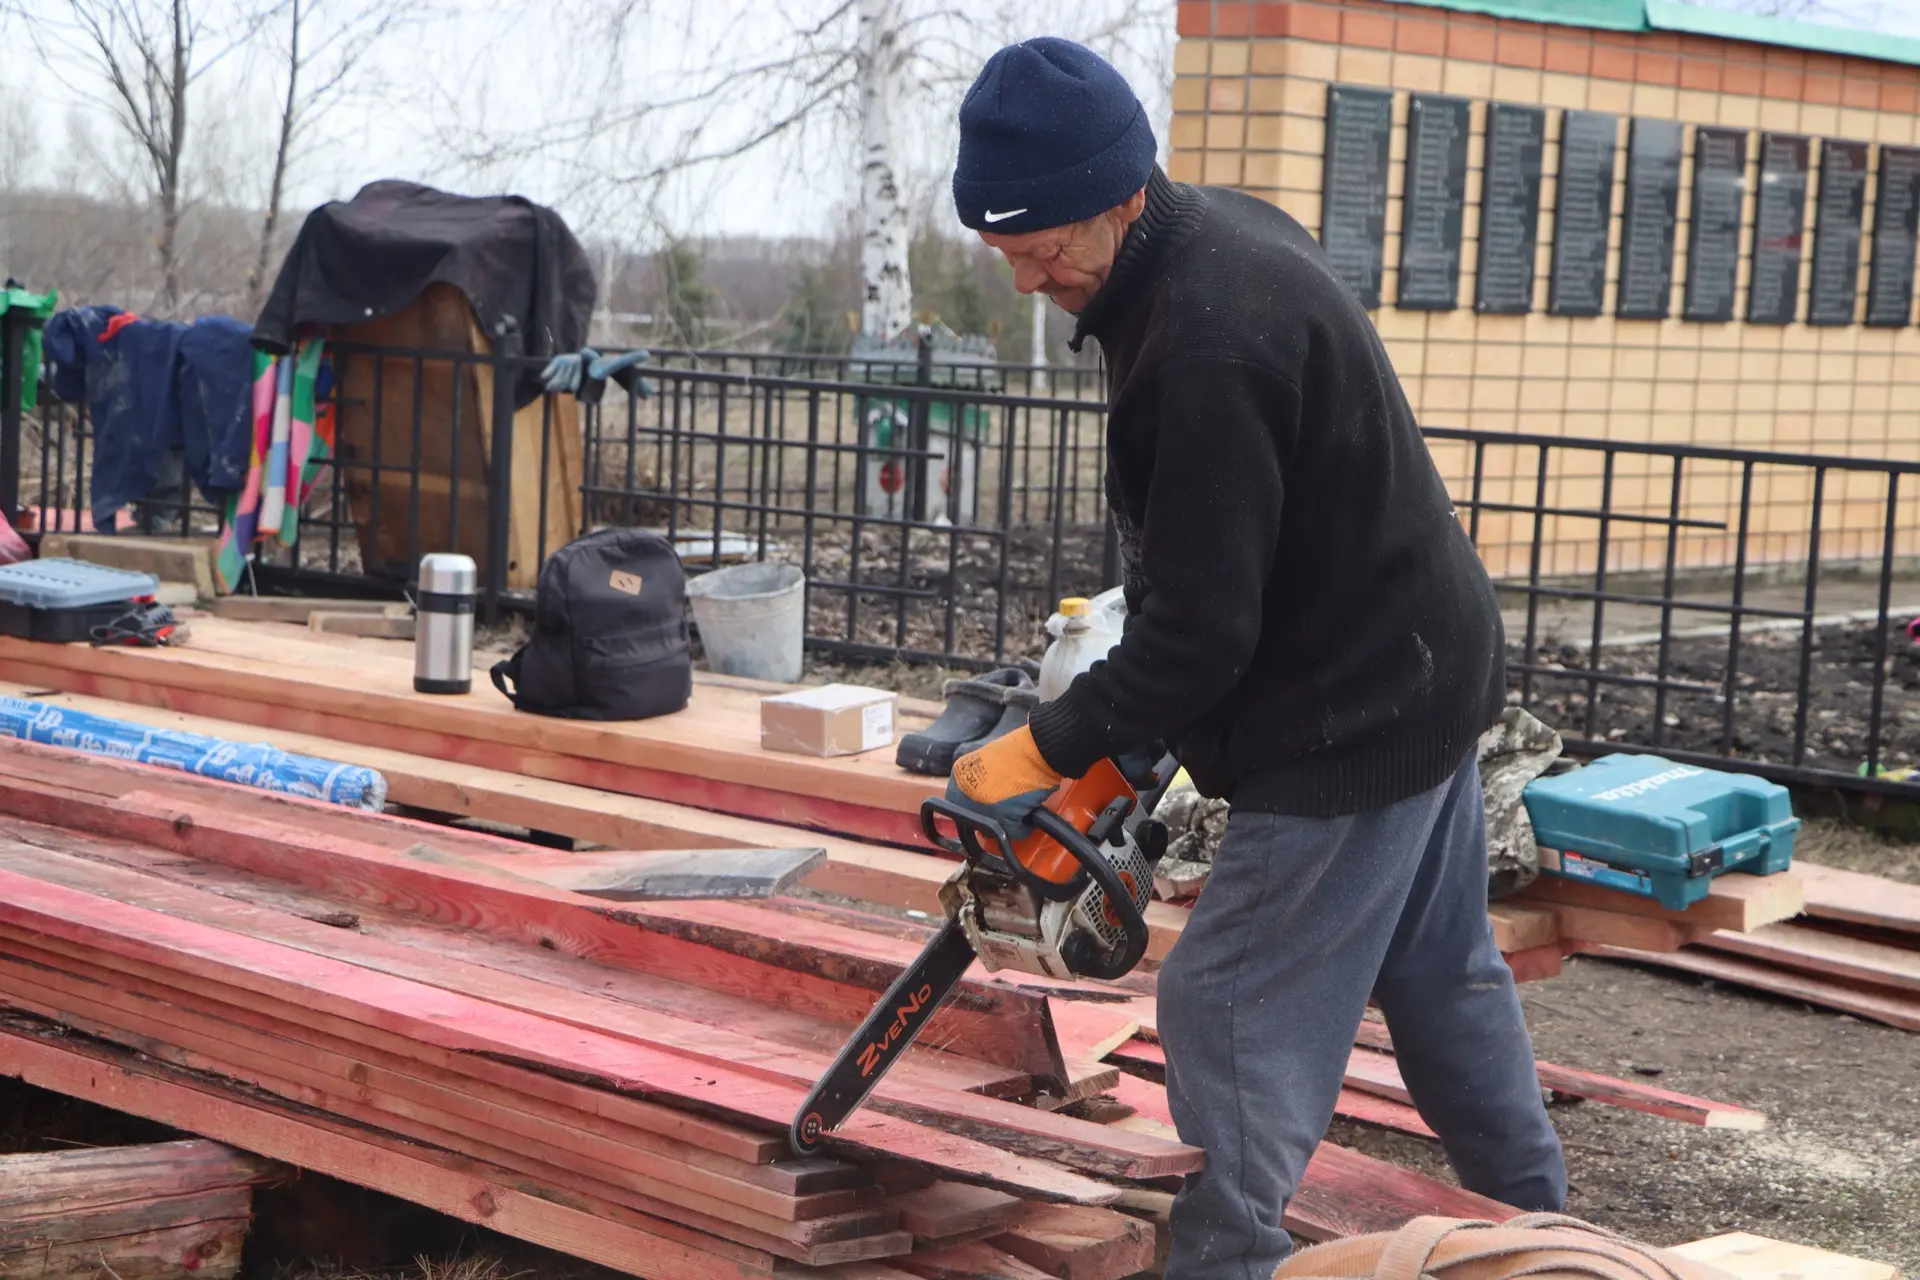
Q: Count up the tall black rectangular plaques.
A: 9